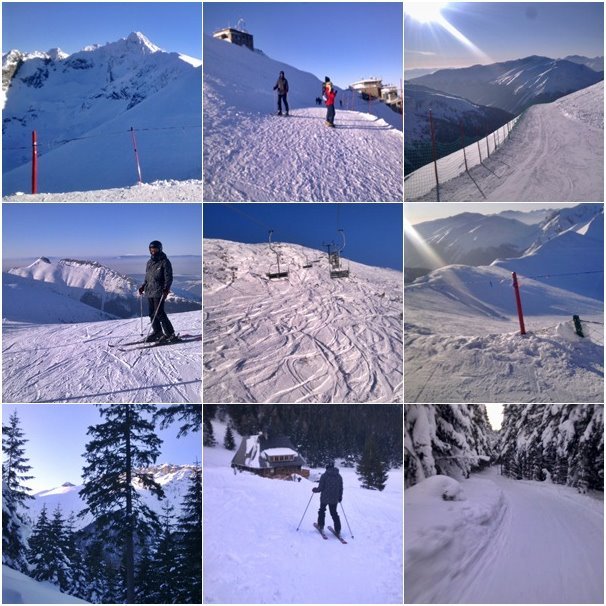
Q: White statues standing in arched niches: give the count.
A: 0